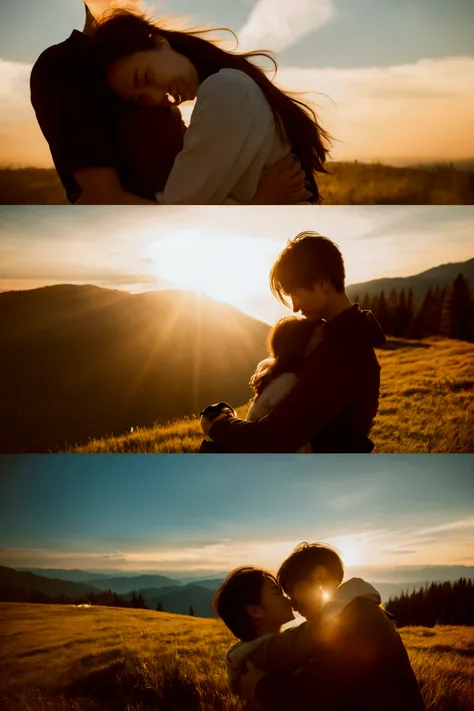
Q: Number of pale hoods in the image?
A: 1